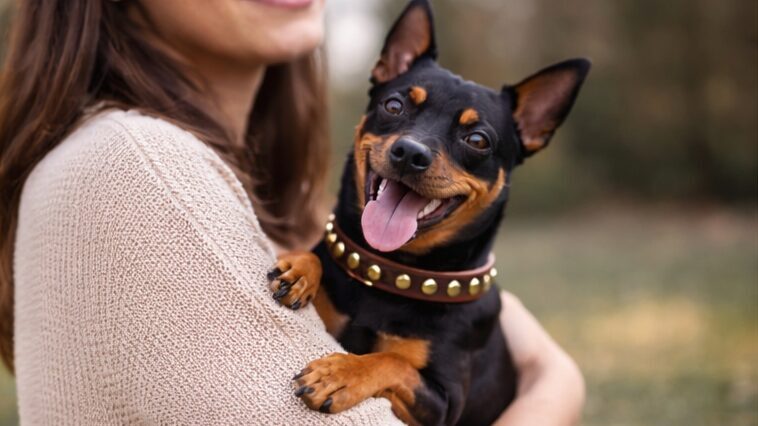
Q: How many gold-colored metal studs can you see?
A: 12